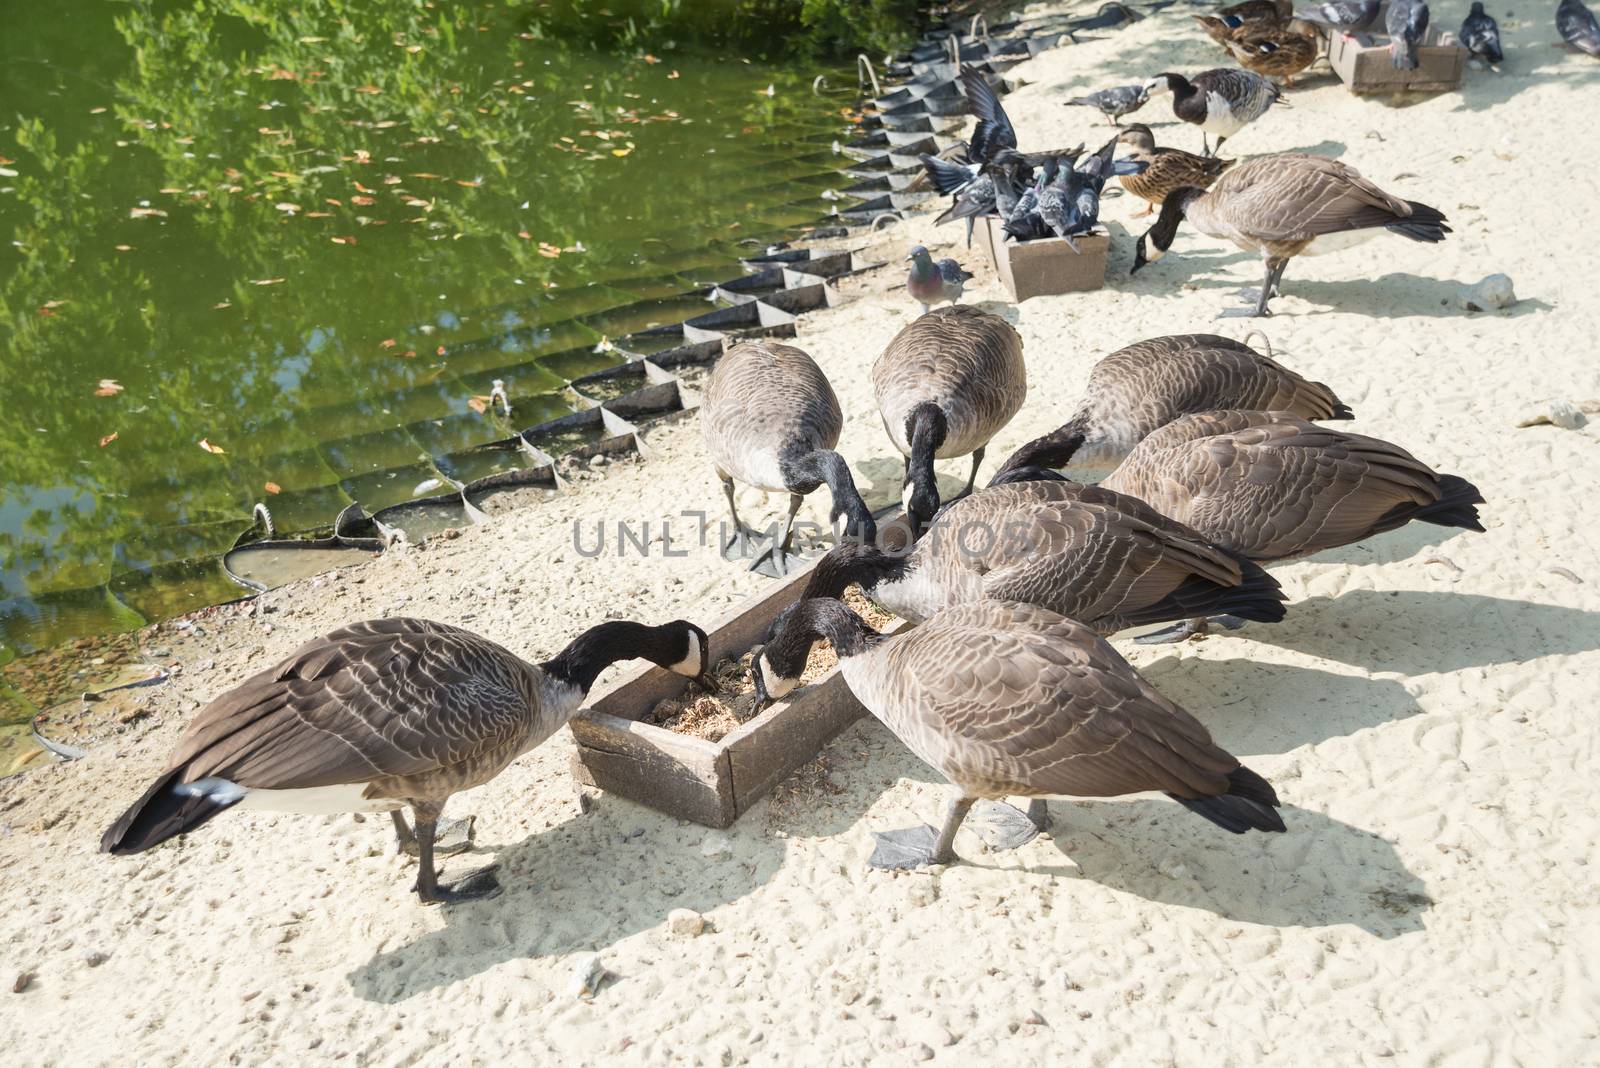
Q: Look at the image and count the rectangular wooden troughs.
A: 3